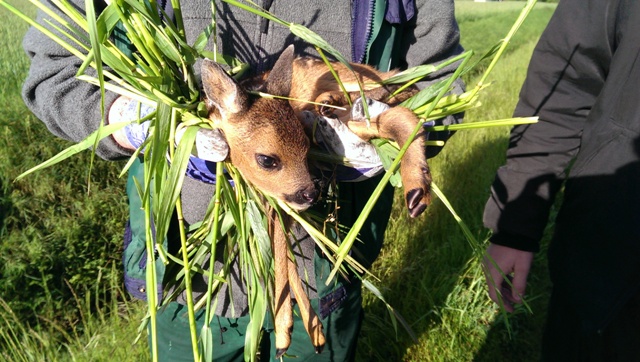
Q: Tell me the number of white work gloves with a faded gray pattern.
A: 2